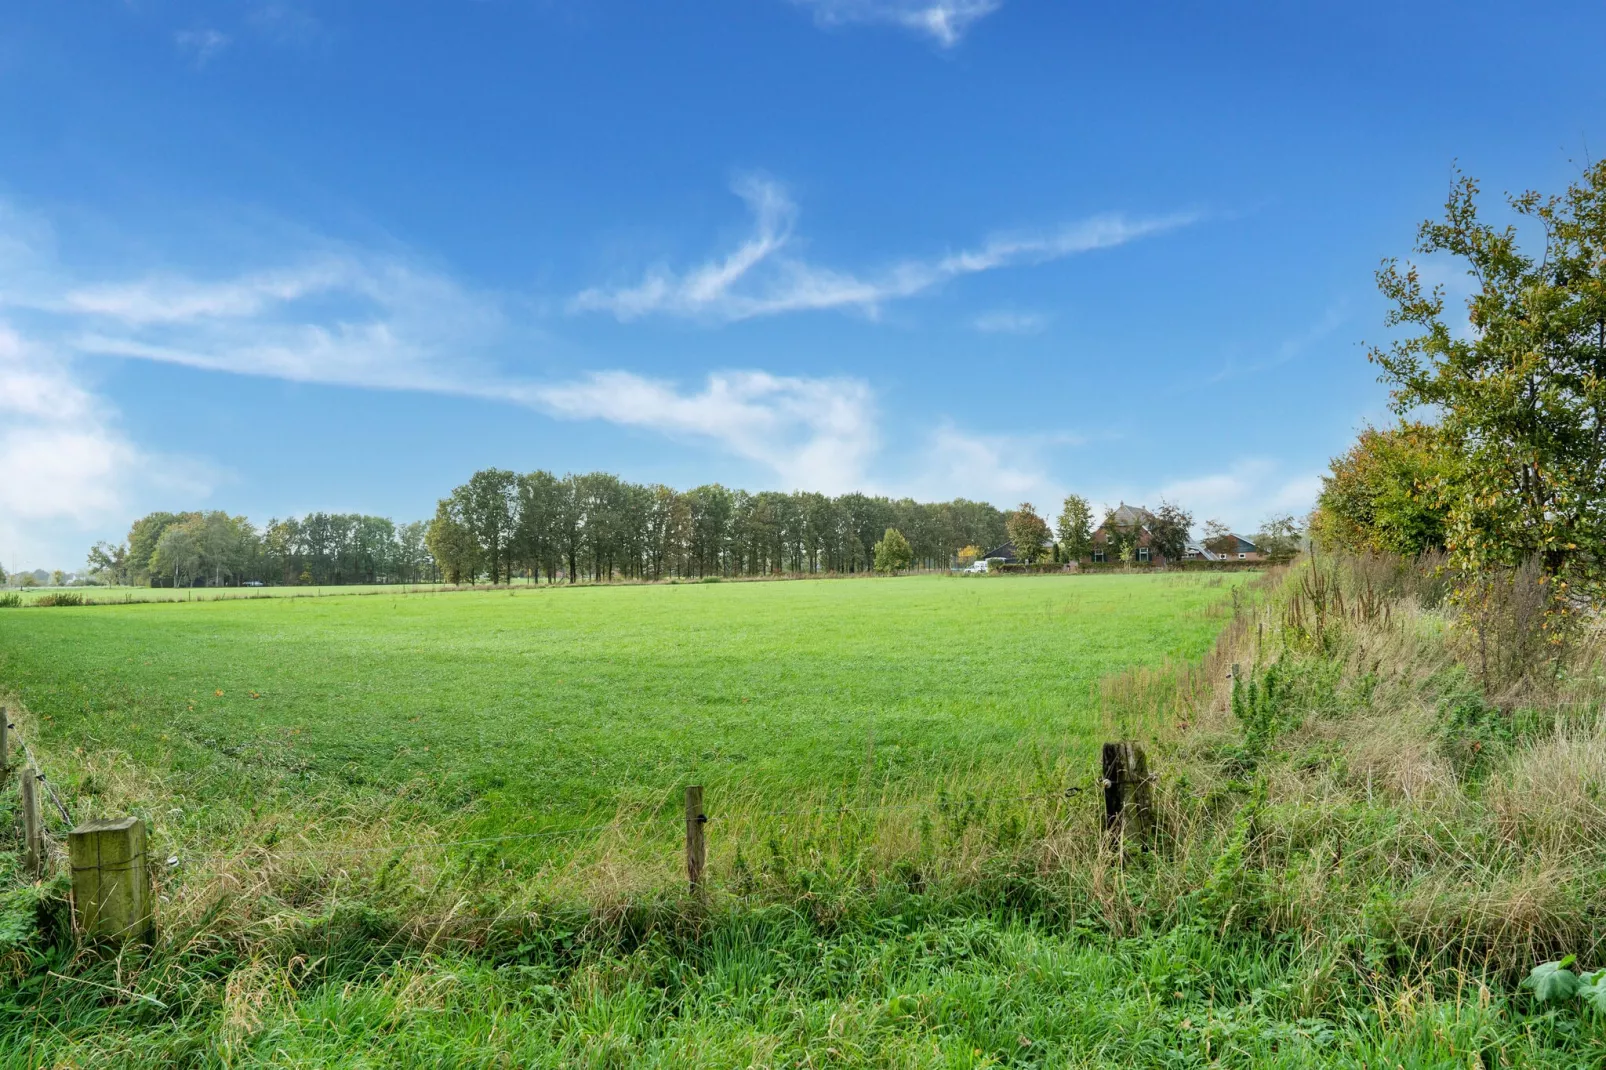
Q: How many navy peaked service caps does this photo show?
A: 0